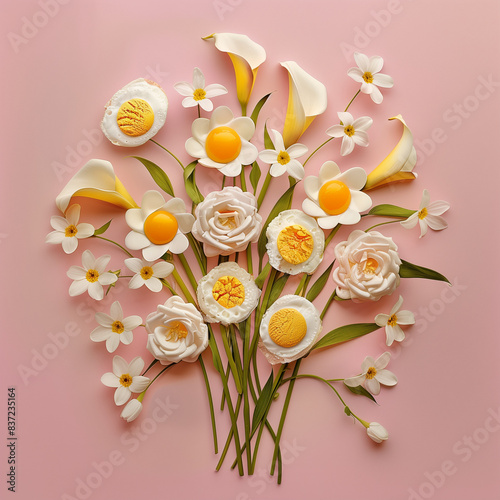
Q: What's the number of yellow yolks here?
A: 7